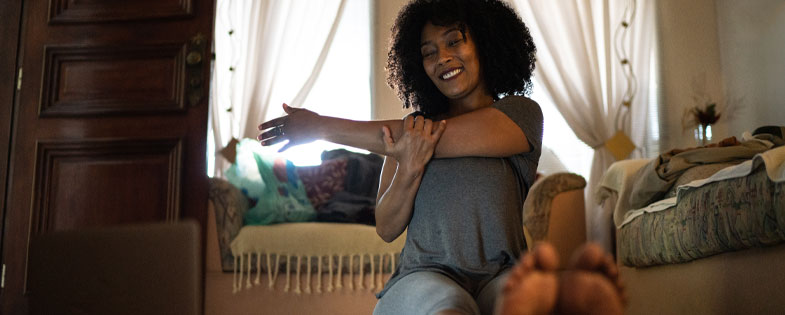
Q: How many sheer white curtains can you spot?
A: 2